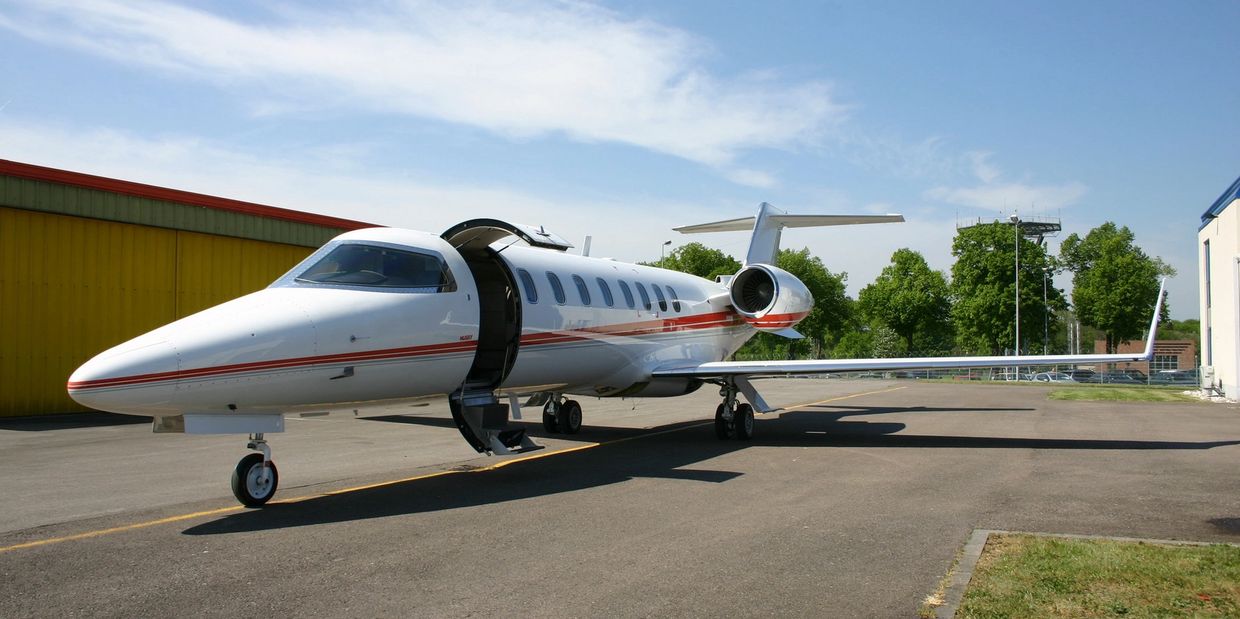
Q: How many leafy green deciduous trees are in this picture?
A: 5